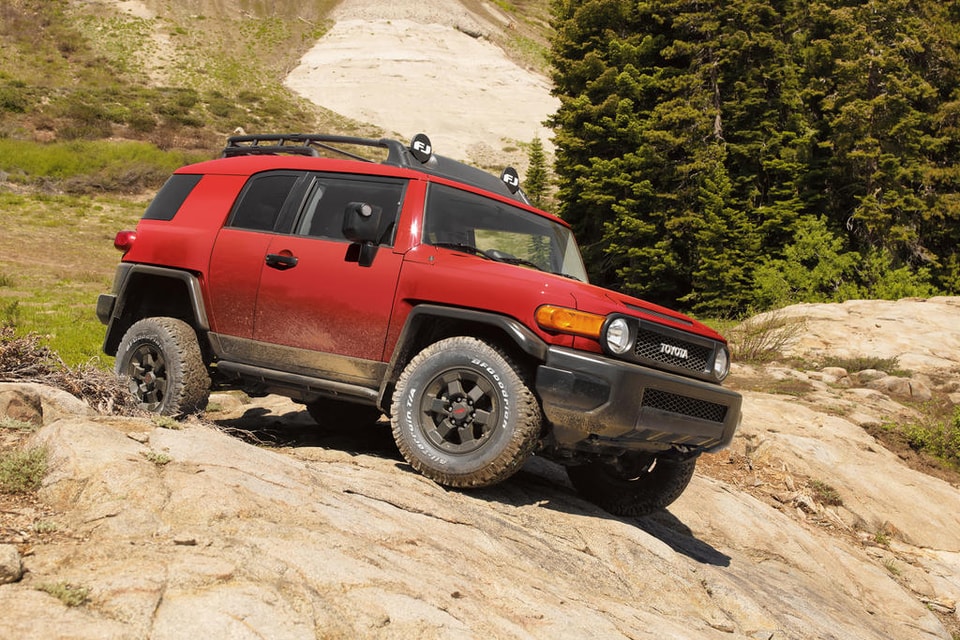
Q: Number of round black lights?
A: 2